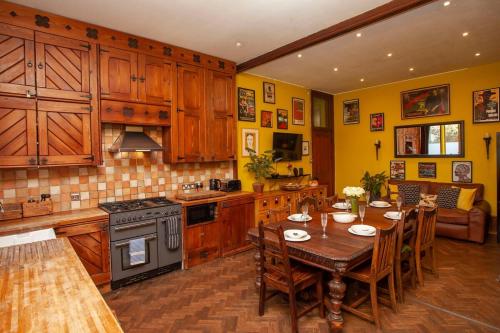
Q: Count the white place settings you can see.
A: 6